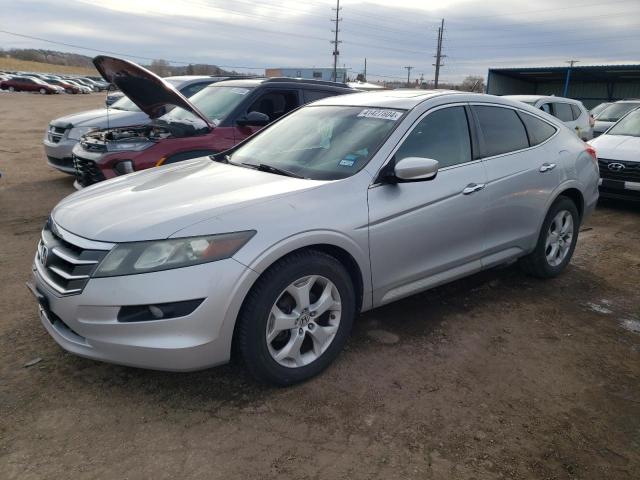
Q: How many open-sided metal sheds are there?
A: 1